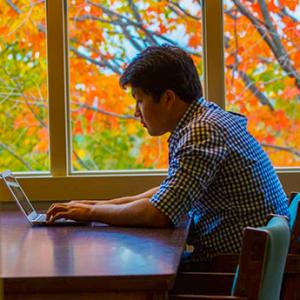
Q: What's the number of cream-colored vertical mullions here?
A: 2